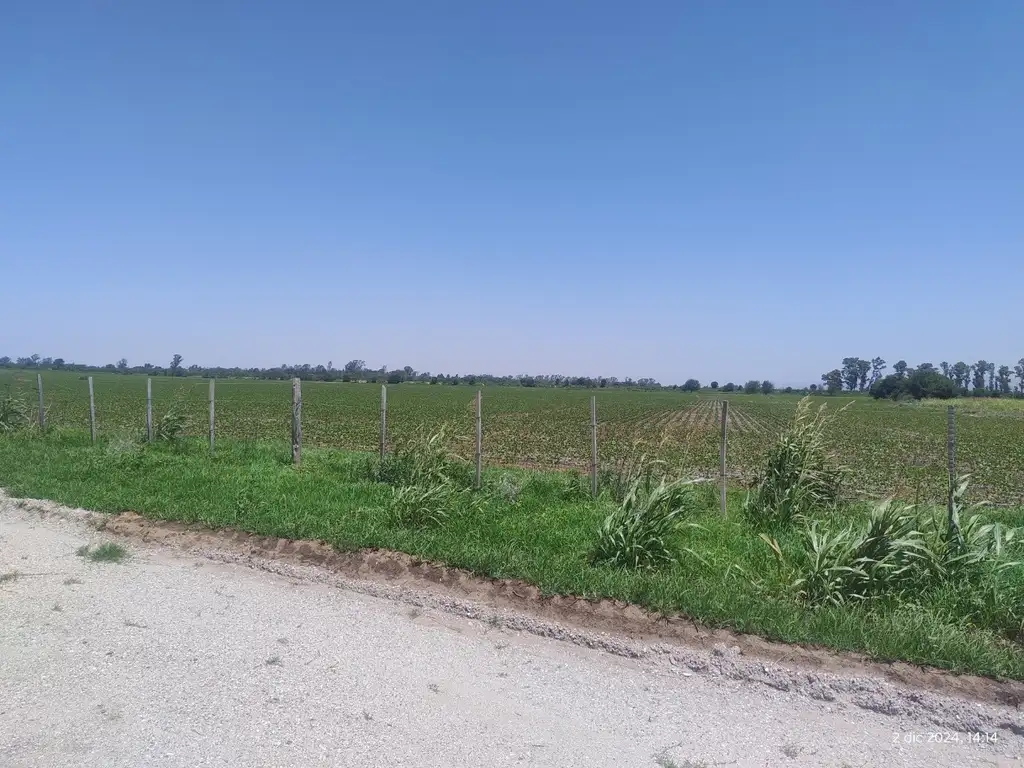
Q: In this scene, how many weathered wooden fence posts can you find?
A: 10